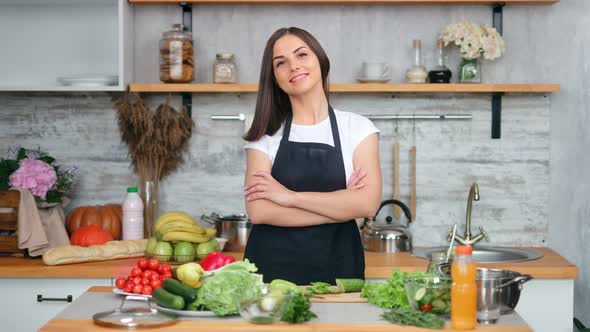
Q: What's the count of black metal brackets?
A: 4